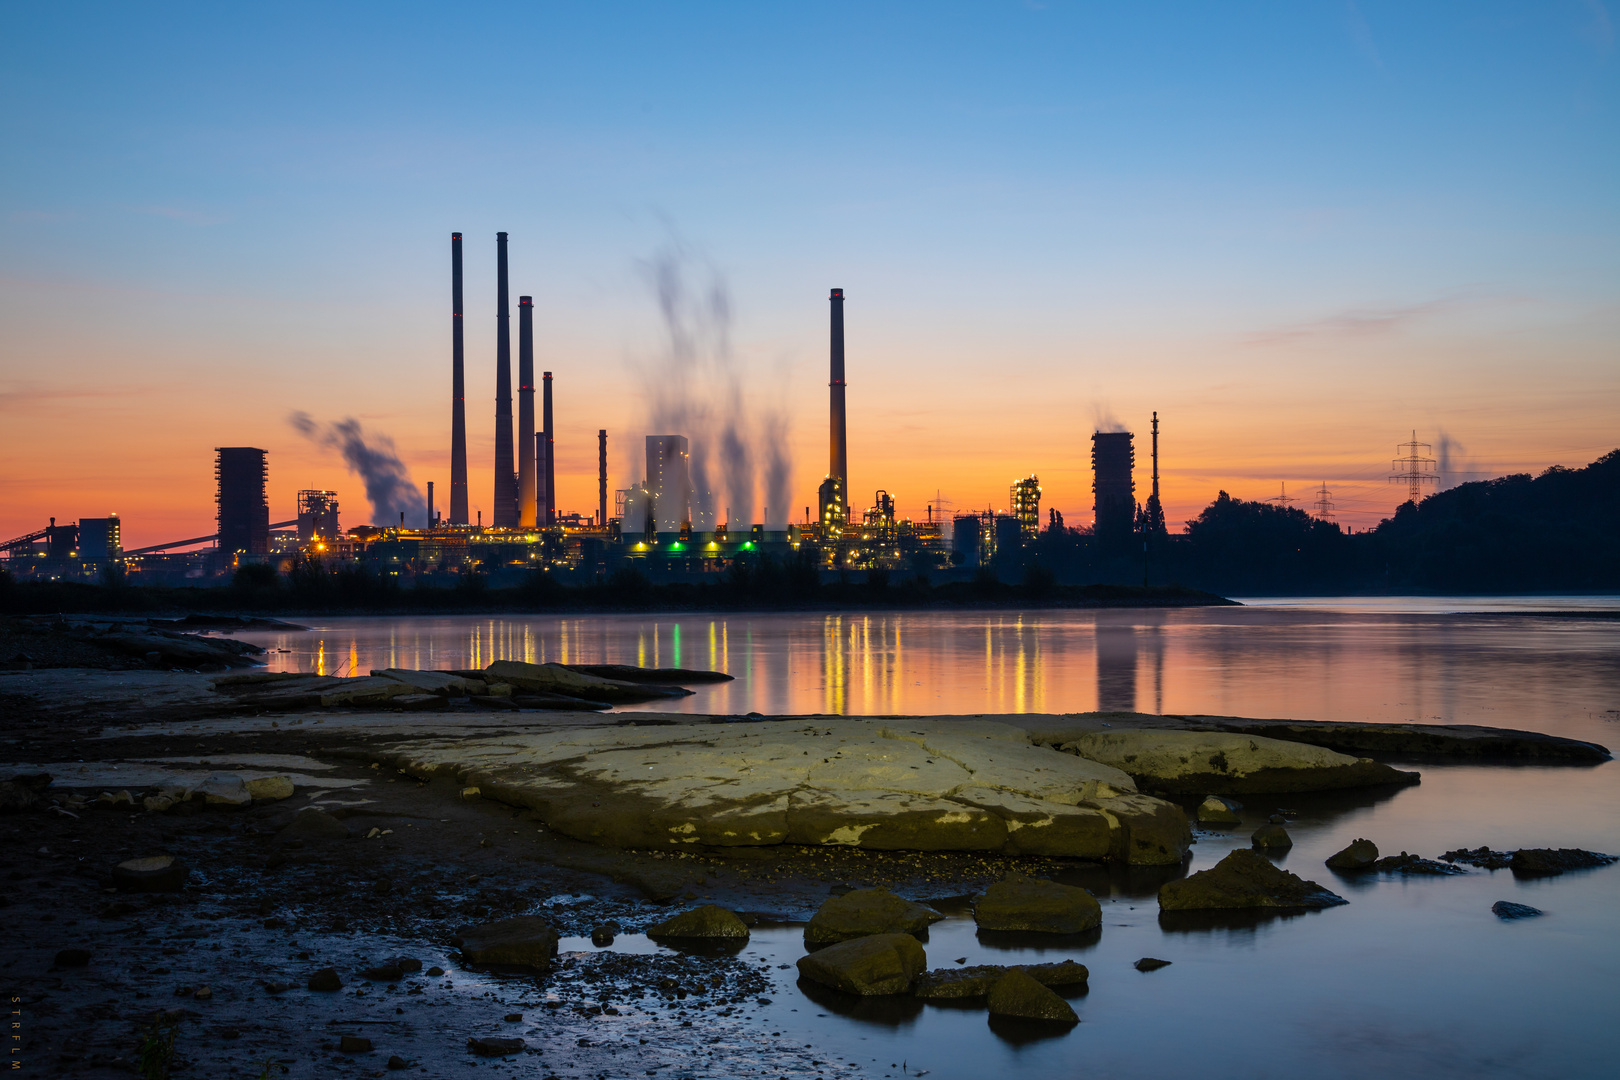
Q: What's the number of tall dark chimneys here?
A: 5